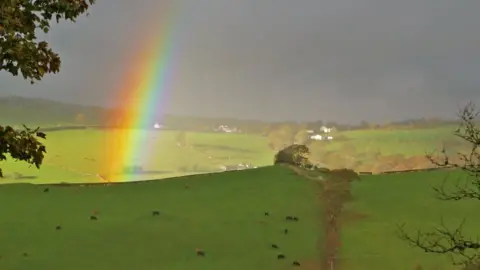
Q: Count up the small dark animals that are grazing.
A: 13